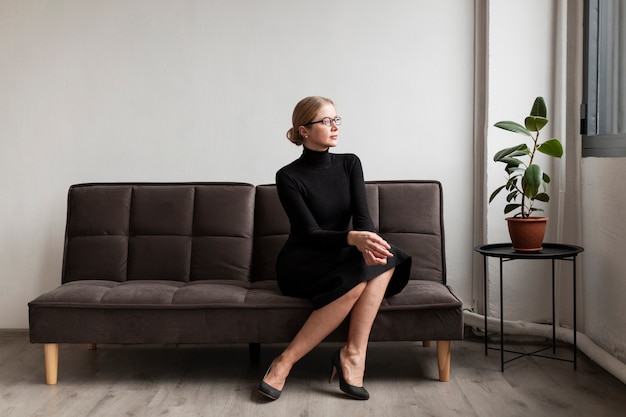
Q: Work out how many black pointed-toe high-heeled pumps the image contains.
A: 2